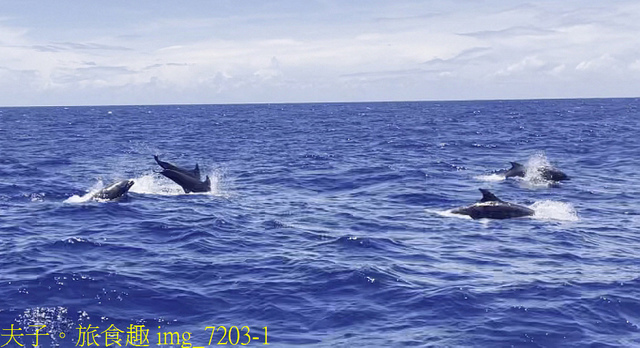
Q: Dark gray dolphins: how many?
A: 5